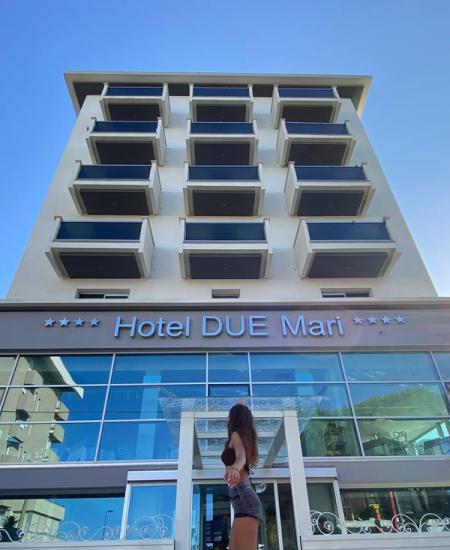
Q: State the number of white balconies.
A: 12